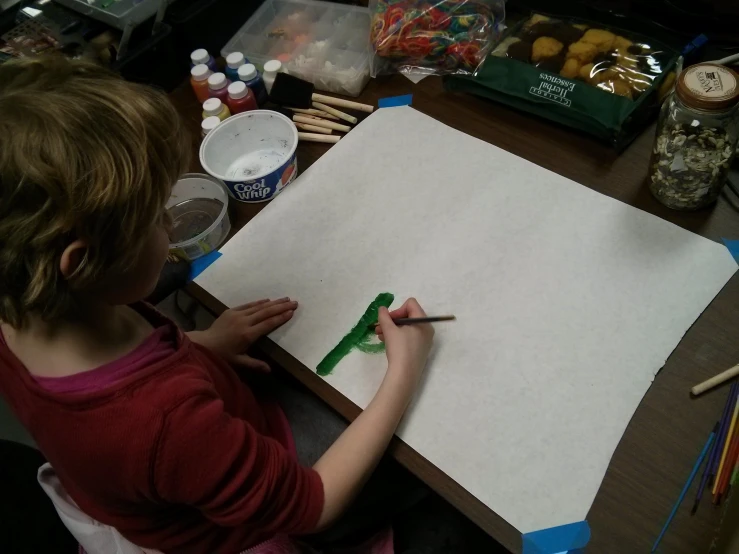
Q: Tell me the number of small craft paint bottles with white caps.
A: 9